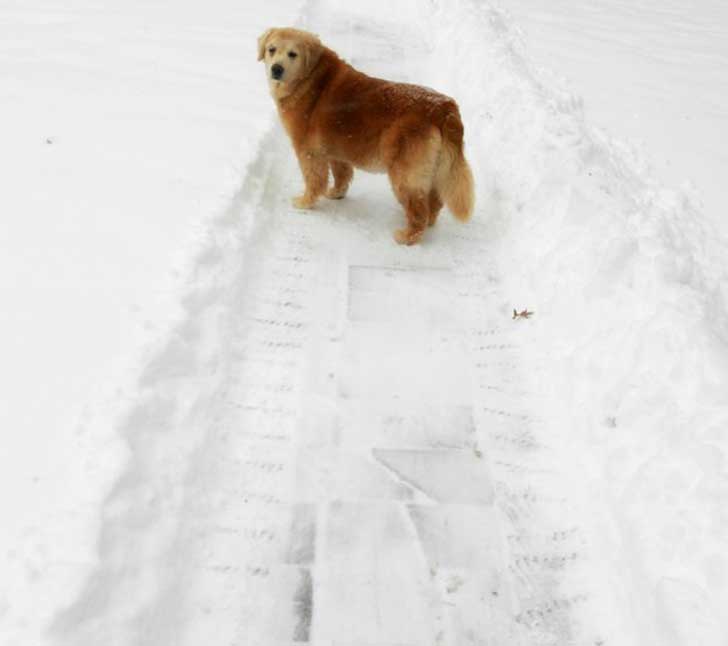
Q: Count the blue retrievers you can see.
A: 0